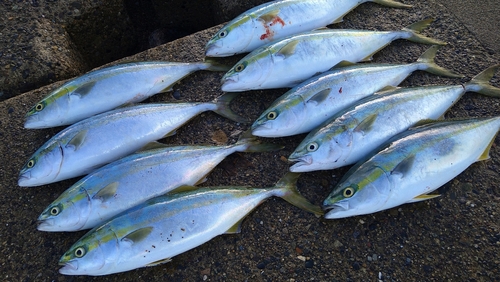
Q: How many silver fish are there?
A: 9